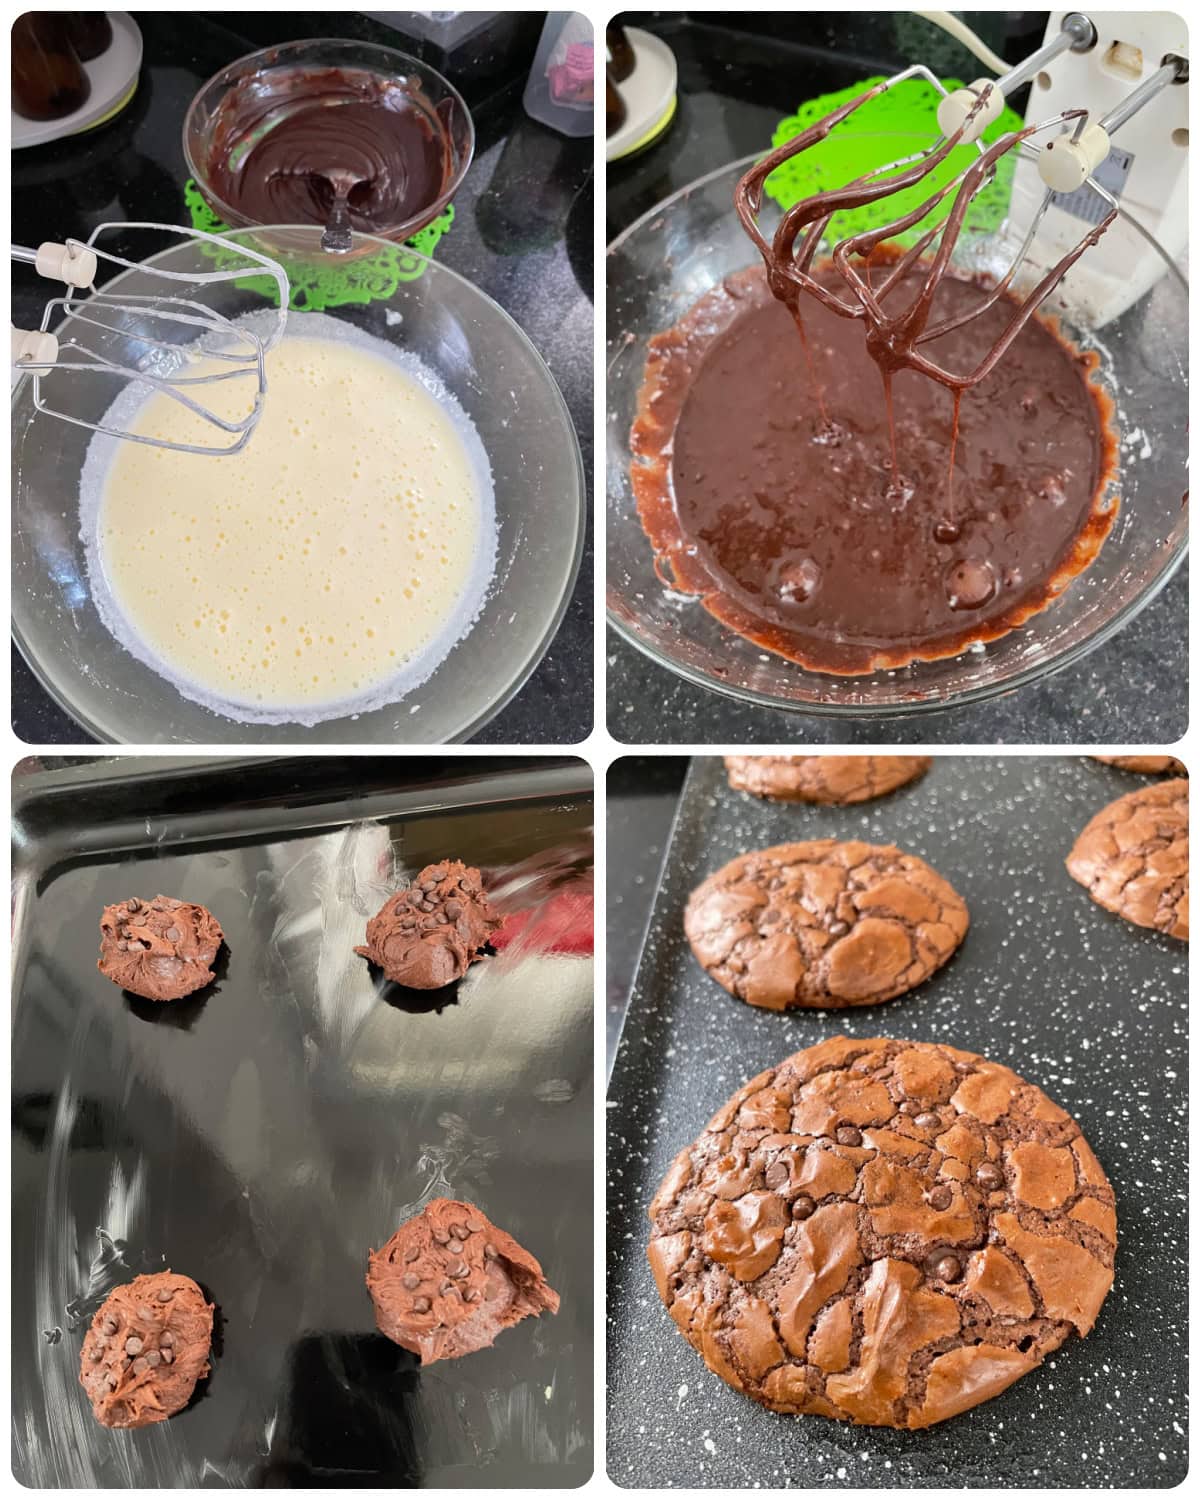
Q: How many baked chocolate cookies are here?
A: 5